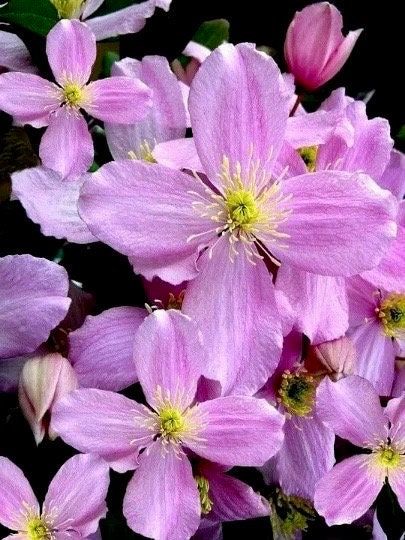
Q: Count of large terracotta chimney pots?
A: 0